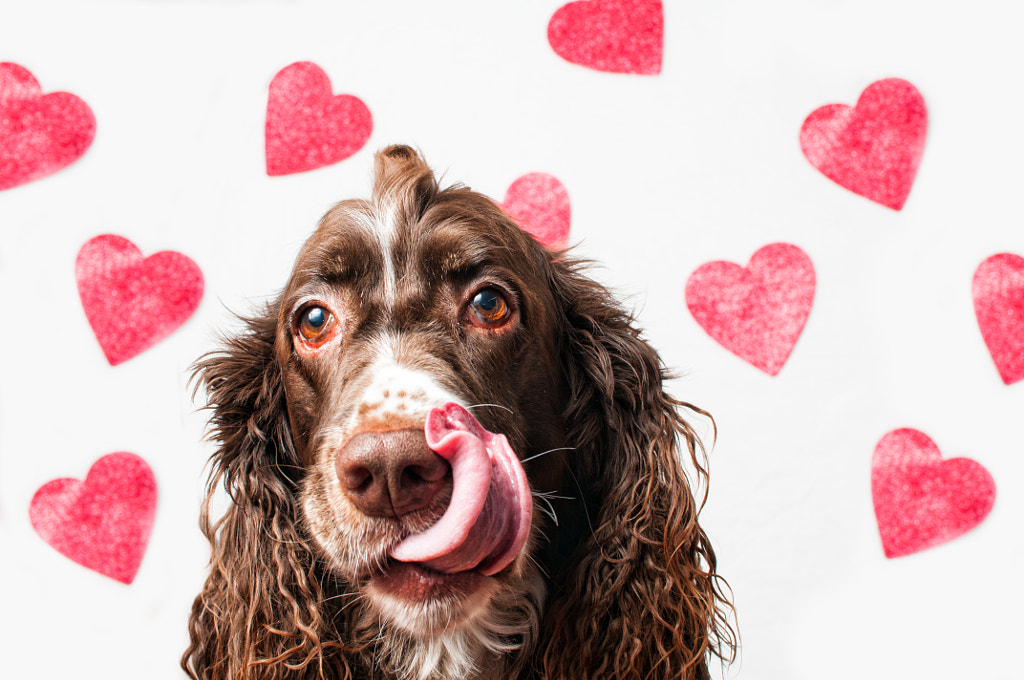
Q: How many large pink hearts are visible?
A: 10